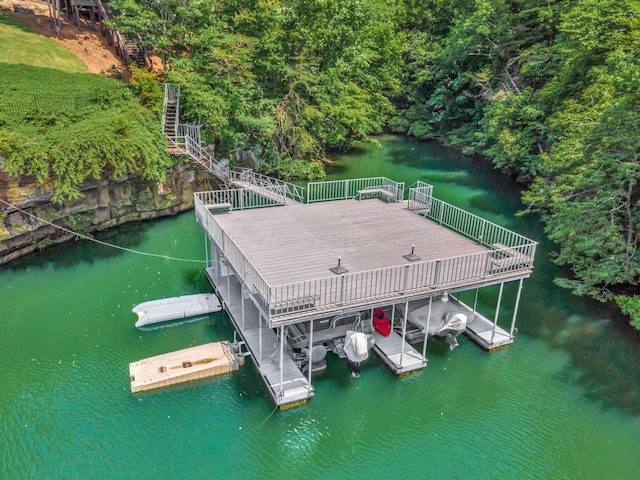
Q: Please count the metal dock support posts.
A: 15